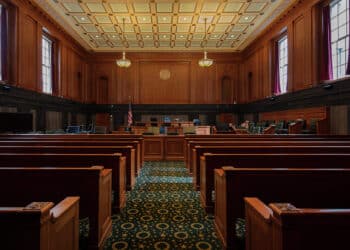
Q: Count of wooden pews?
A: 12